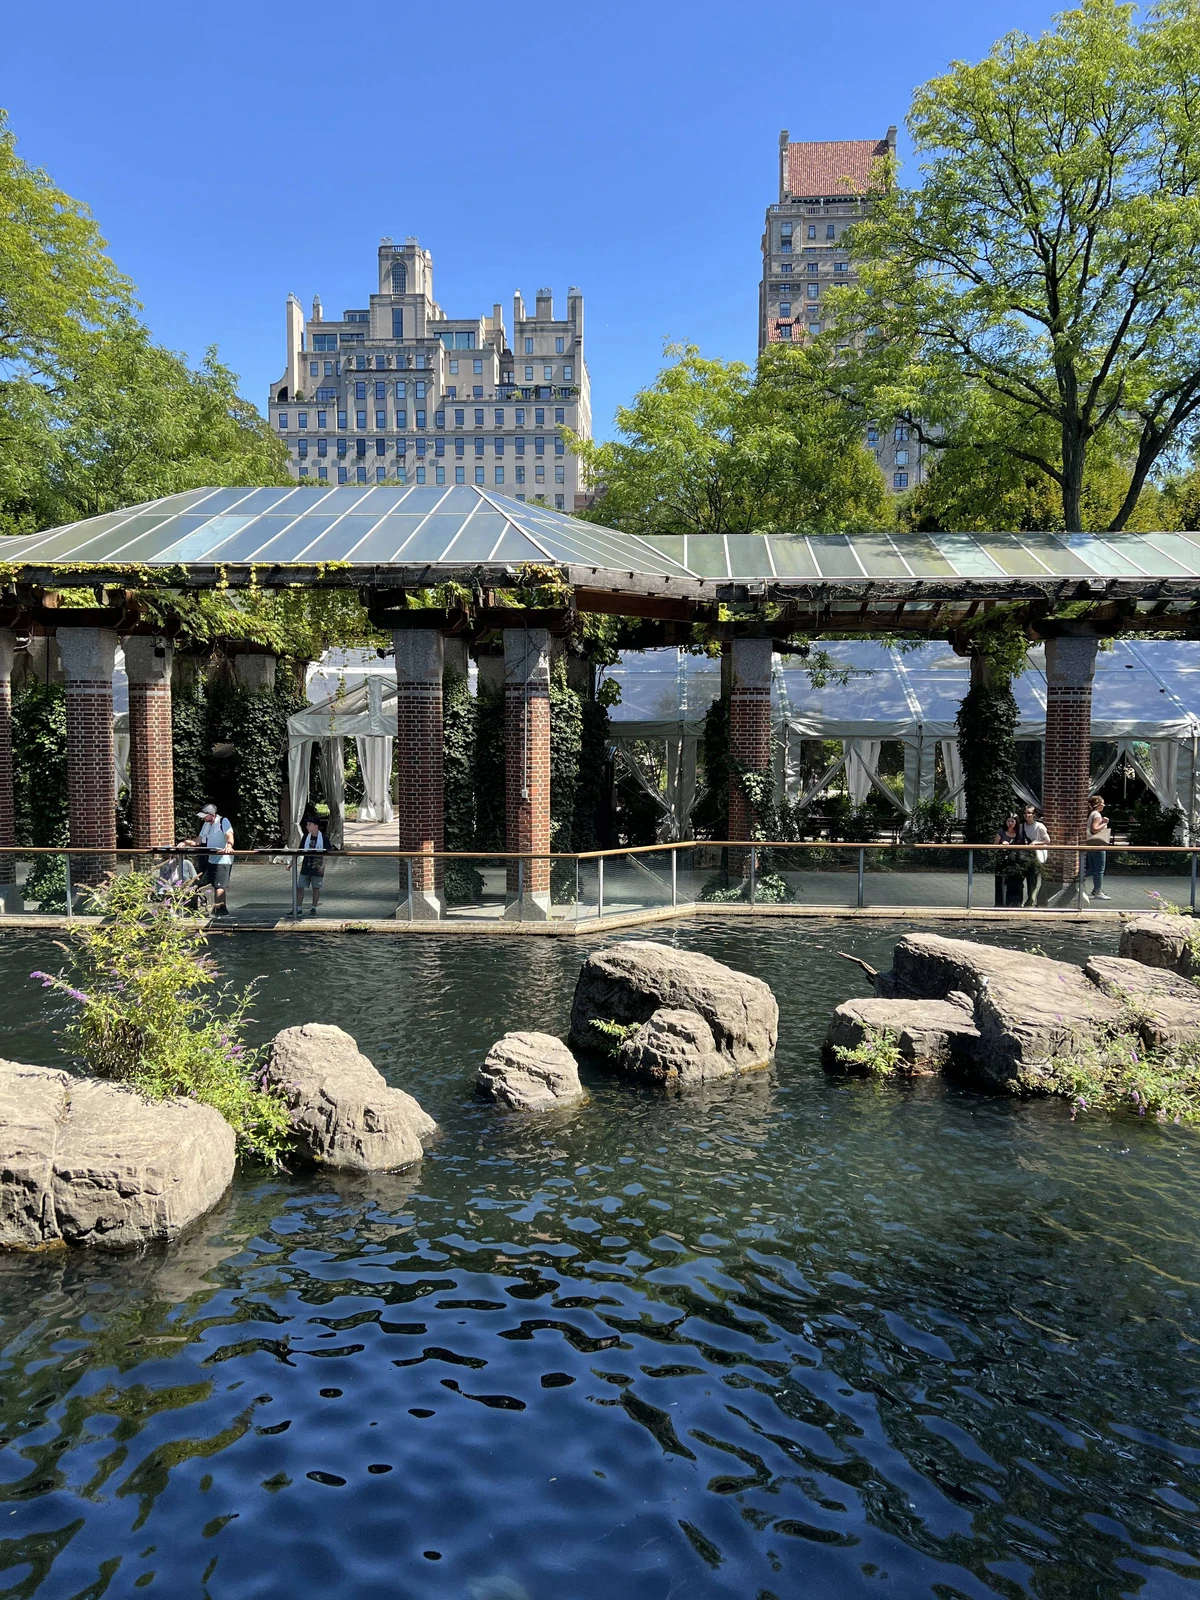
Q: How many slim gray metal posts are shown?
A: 12